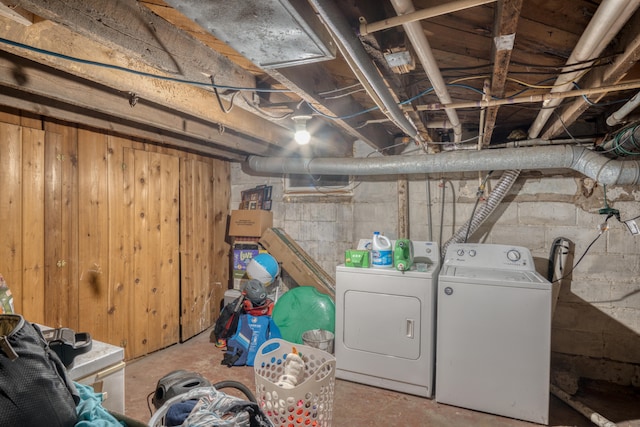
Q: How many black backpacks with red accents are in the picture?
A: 1